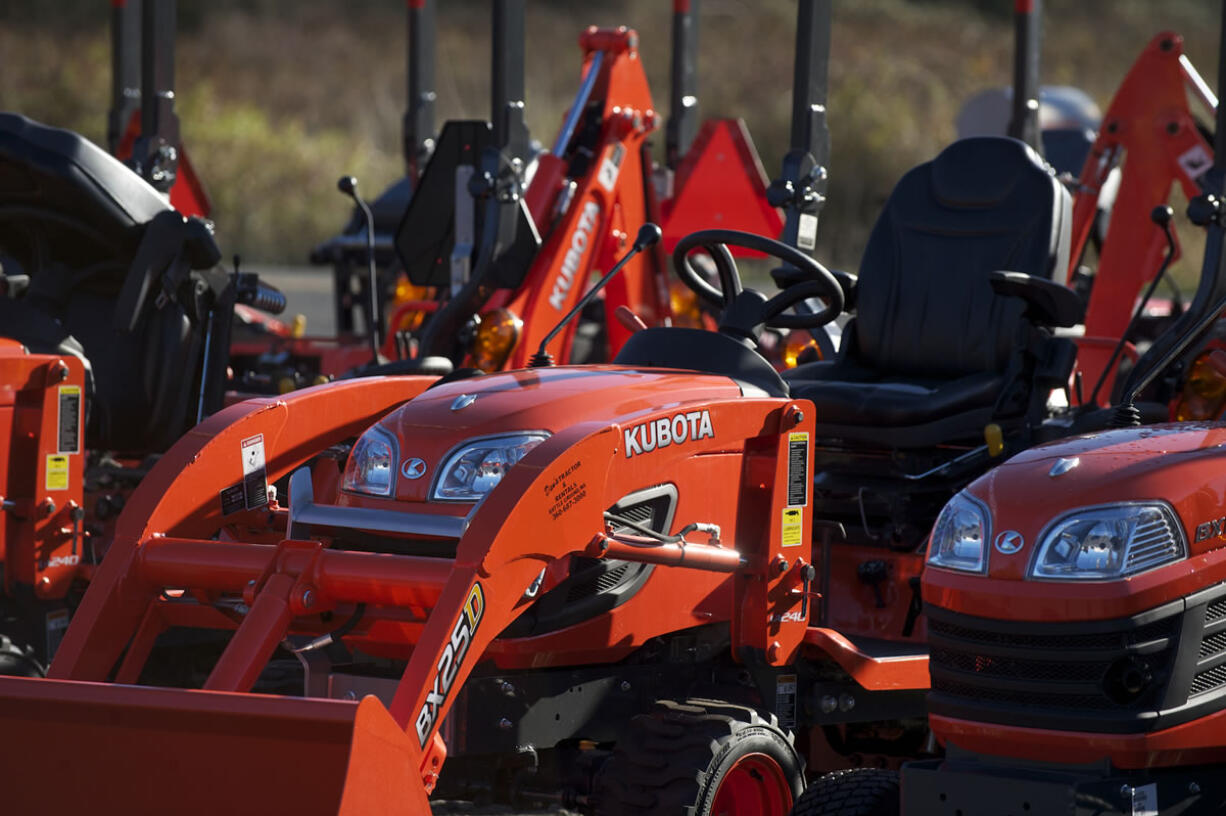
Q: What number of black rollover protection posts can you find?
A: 8